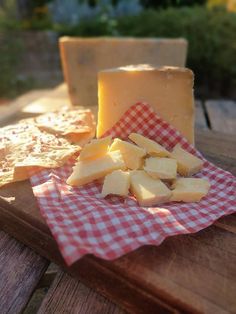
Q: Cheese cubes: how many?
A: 9